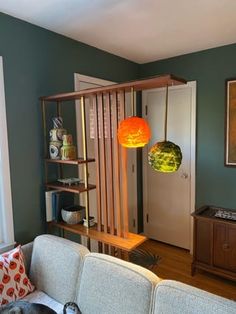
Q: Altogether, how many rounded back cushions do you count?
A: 3